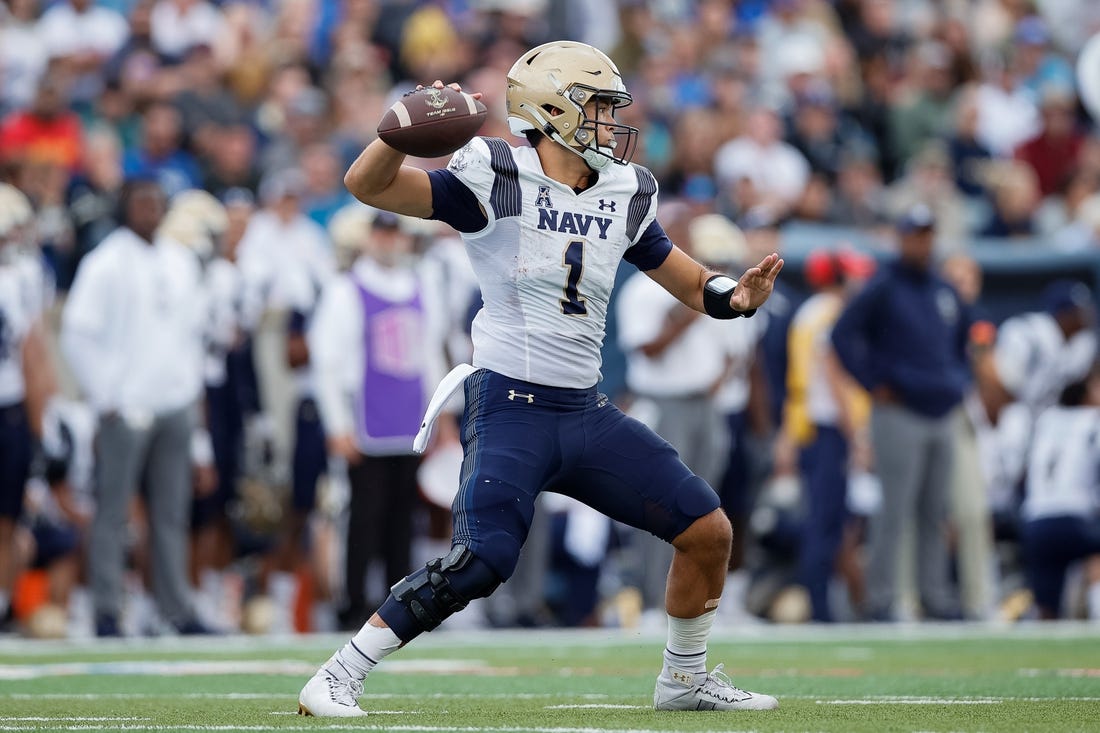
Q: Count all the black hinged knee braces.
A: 1